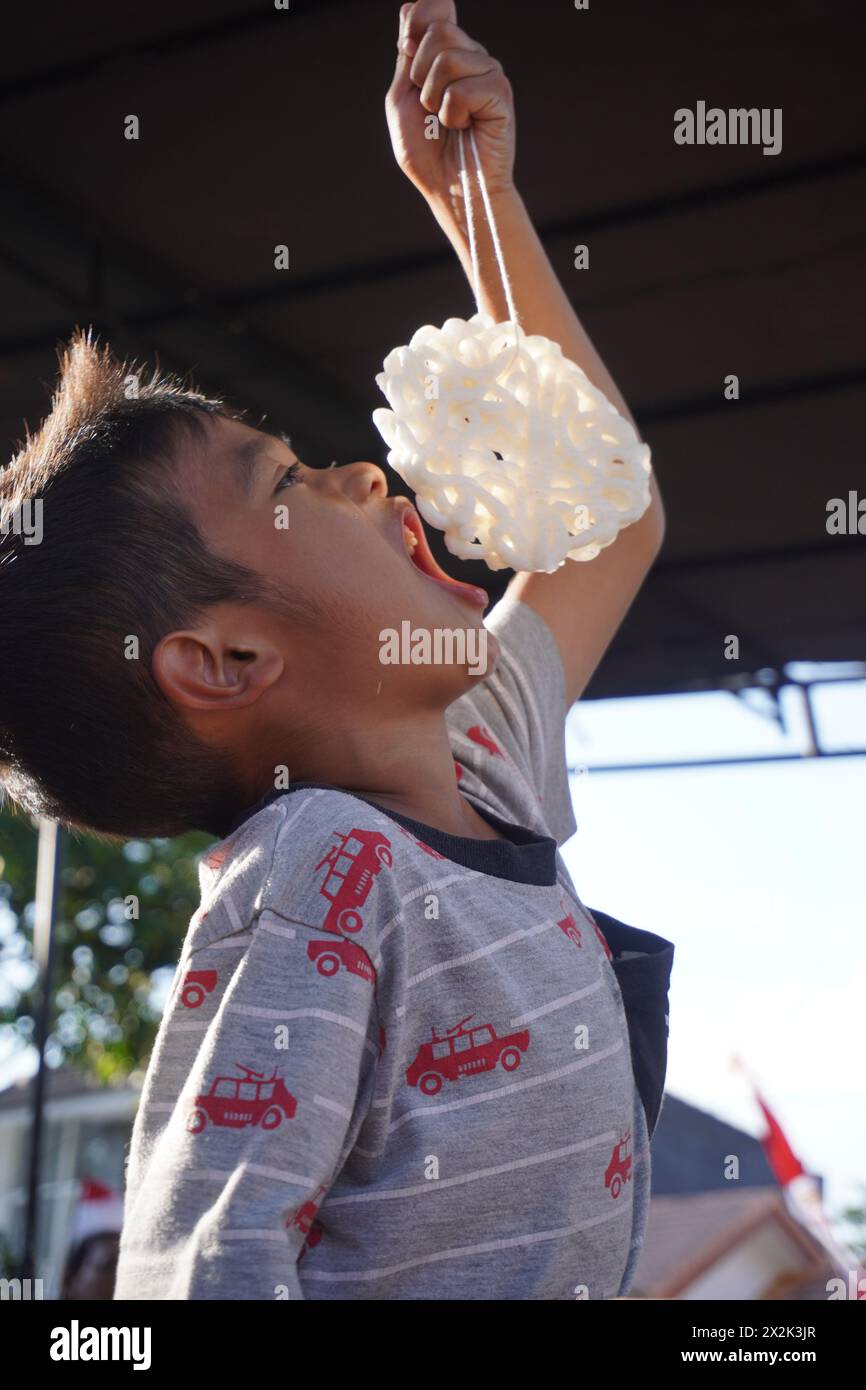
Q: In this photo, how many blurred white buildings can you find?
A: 2